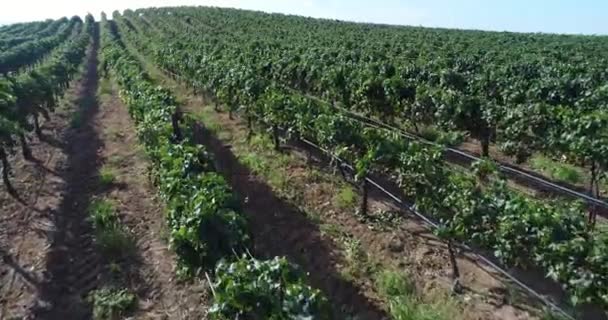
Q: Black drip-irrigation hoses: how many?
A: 2